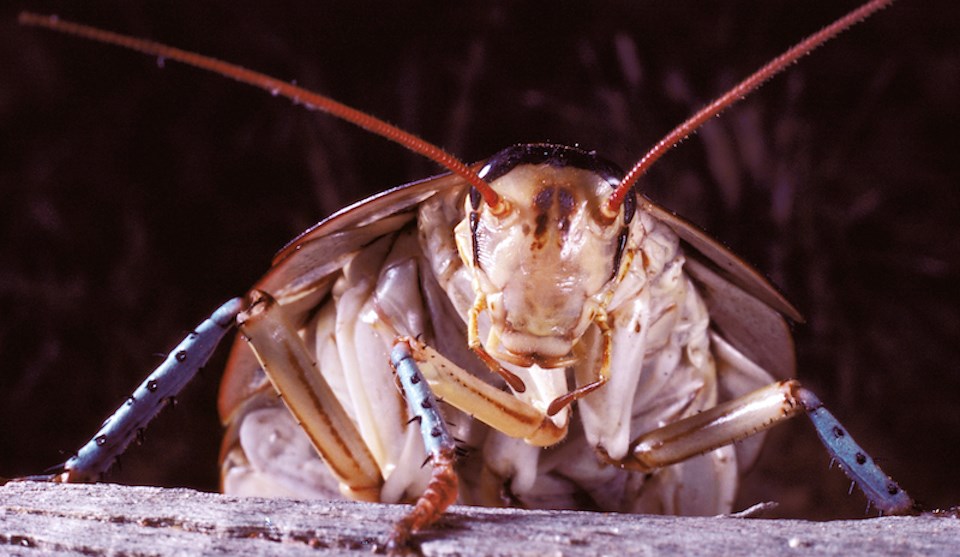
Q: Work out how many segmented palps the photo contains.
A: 2